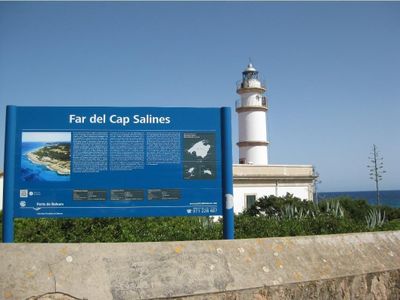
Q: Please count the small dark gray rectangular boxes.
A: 3